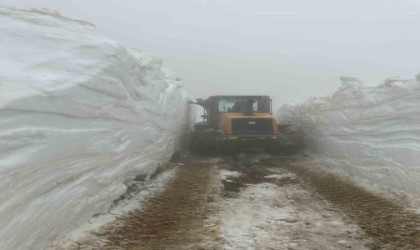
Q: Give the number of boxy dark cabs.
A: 1